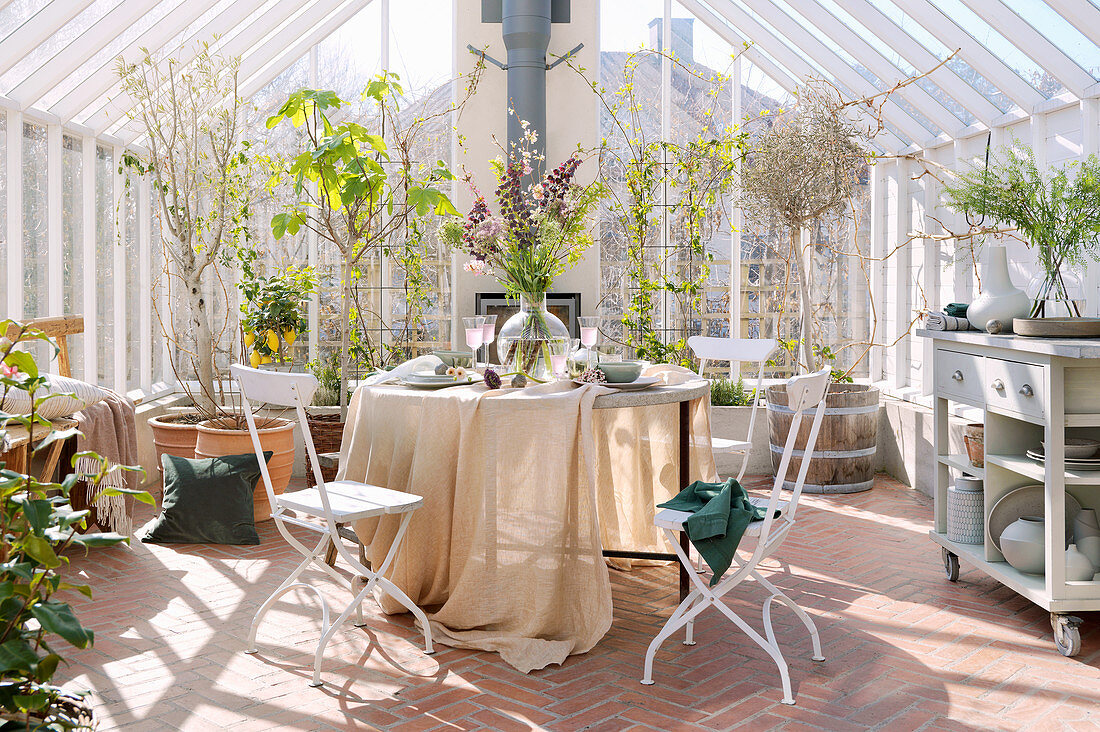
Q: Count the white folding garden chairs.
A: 3